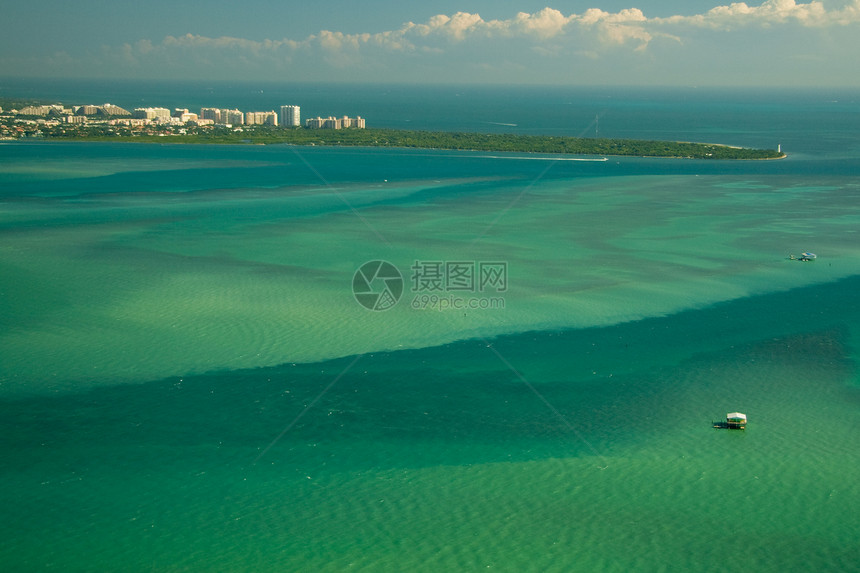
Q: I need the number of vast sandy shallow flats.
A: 2